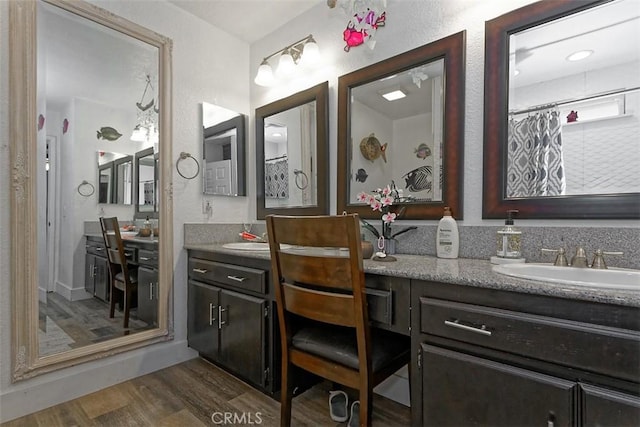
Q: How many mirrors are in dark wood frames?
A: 3